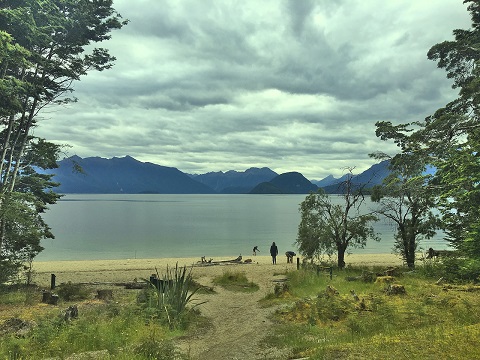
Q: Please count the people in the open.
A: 3